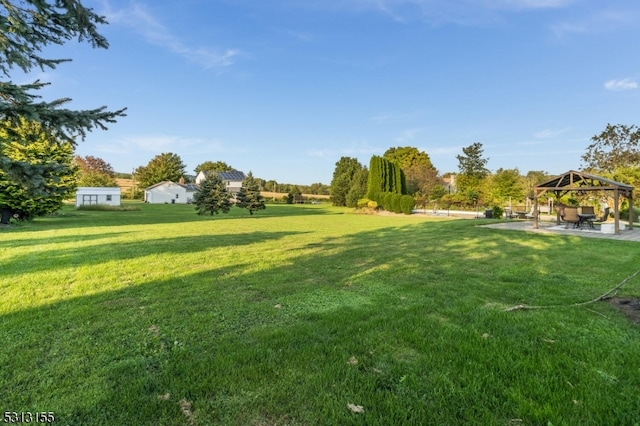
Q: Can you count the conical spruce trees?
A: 2